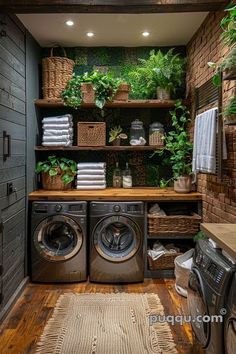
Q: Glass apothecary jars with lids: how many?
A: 2